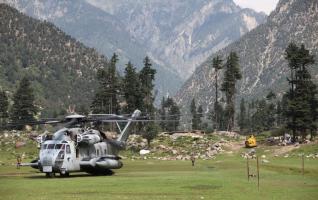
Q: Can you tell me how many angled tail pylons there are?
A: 1